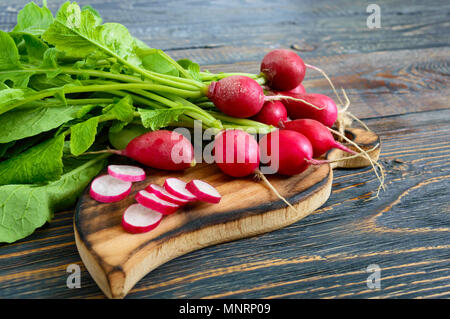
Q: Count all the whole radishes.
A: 9